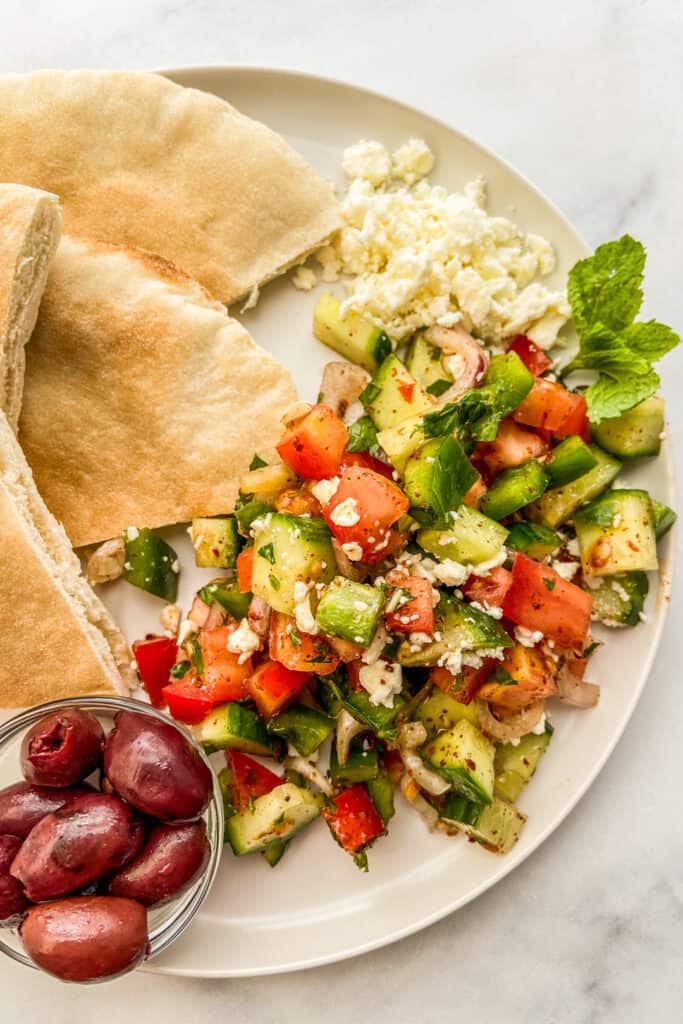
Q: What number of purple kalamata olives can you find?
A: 7